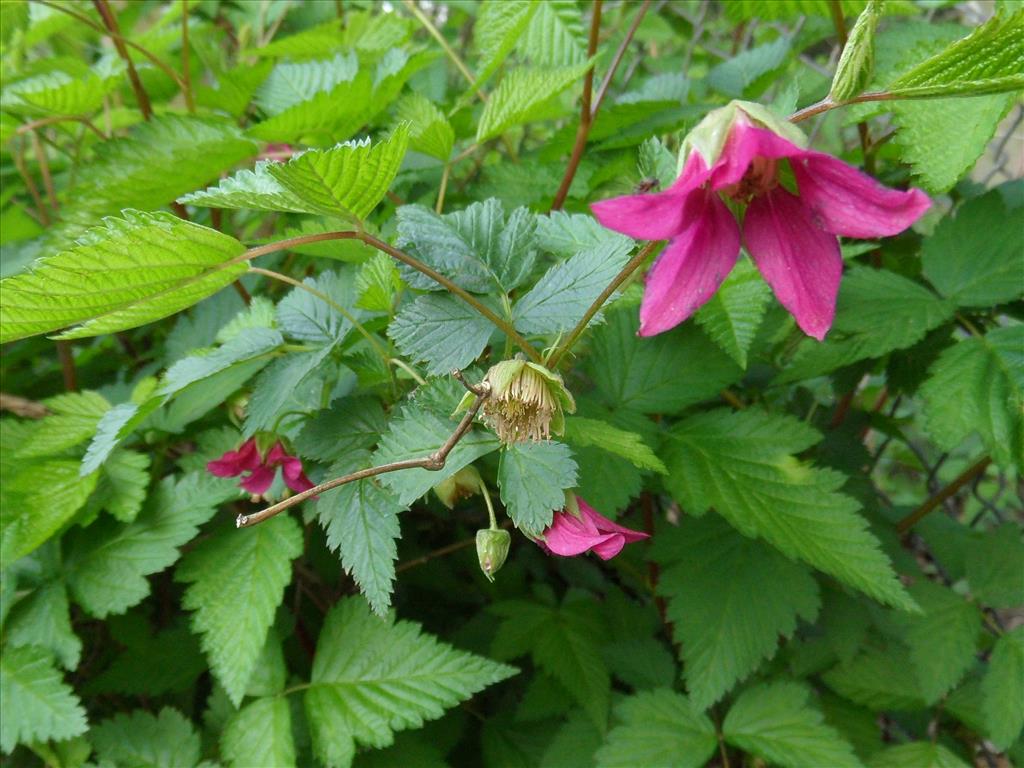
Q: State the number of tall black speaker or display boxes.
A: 0